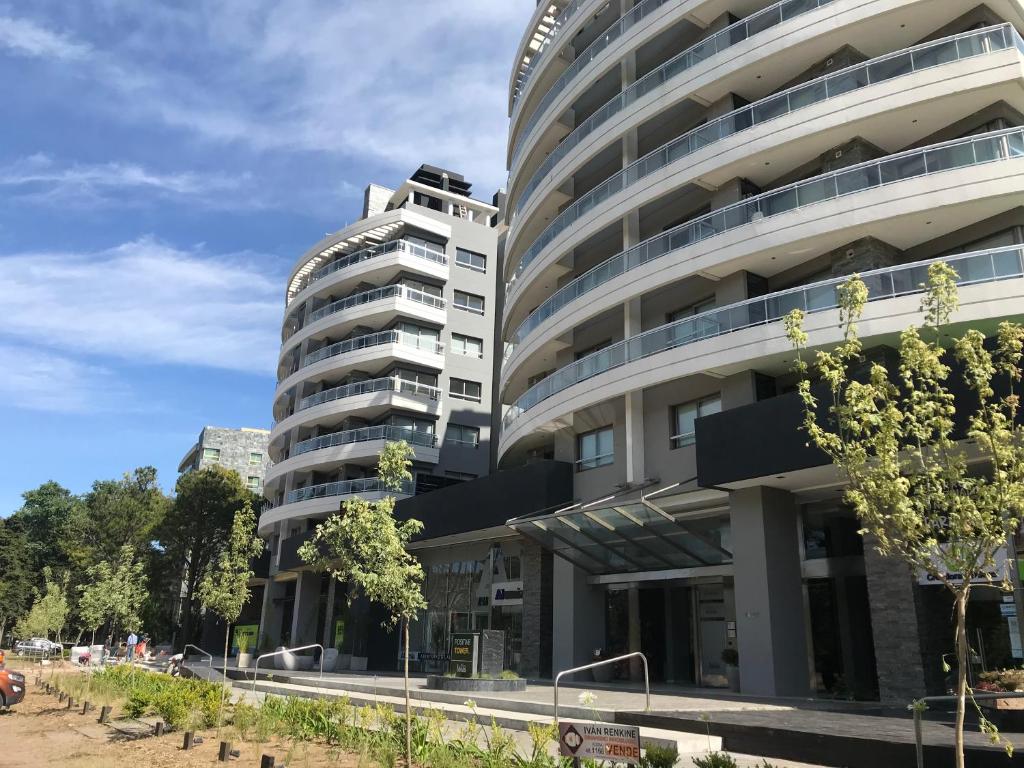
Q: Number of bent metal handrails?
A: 4